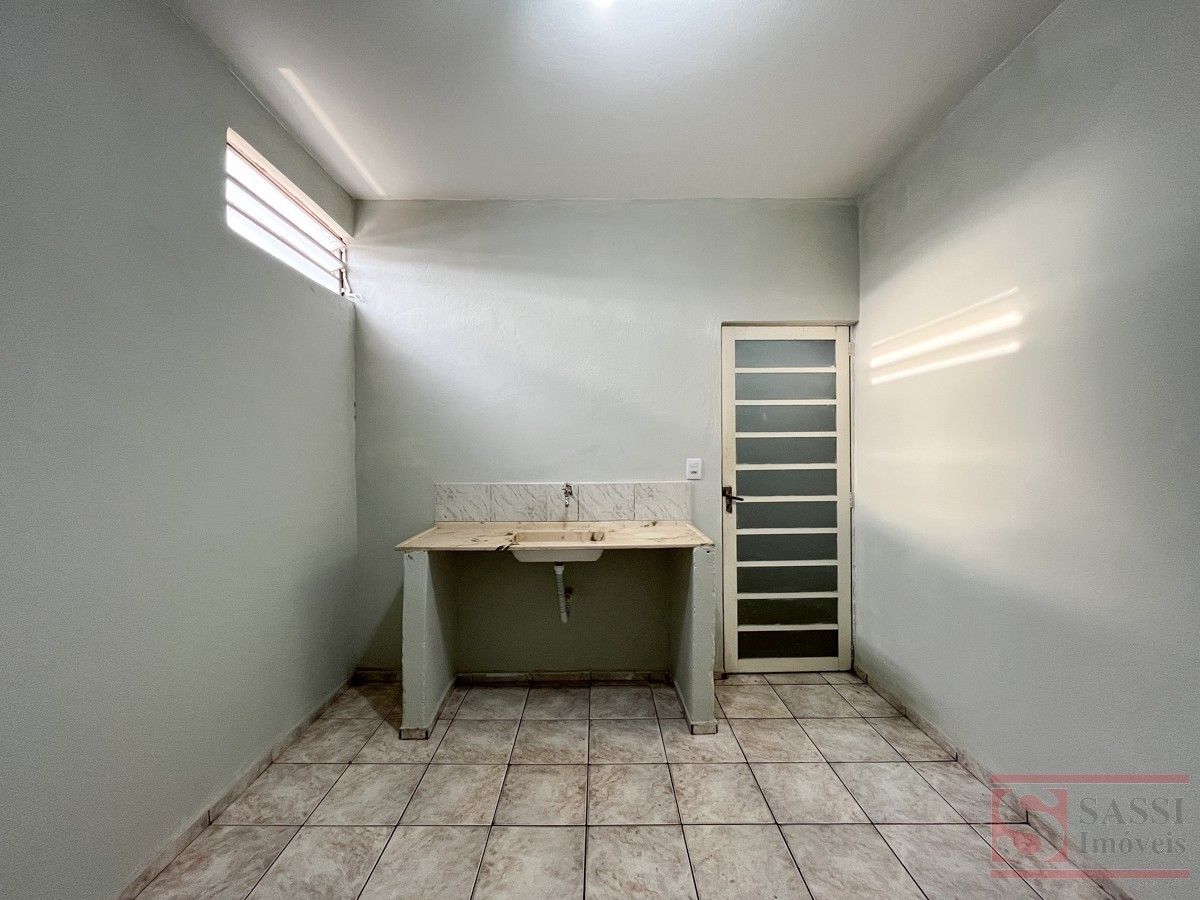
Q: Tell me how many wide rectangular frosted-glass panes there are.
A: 10